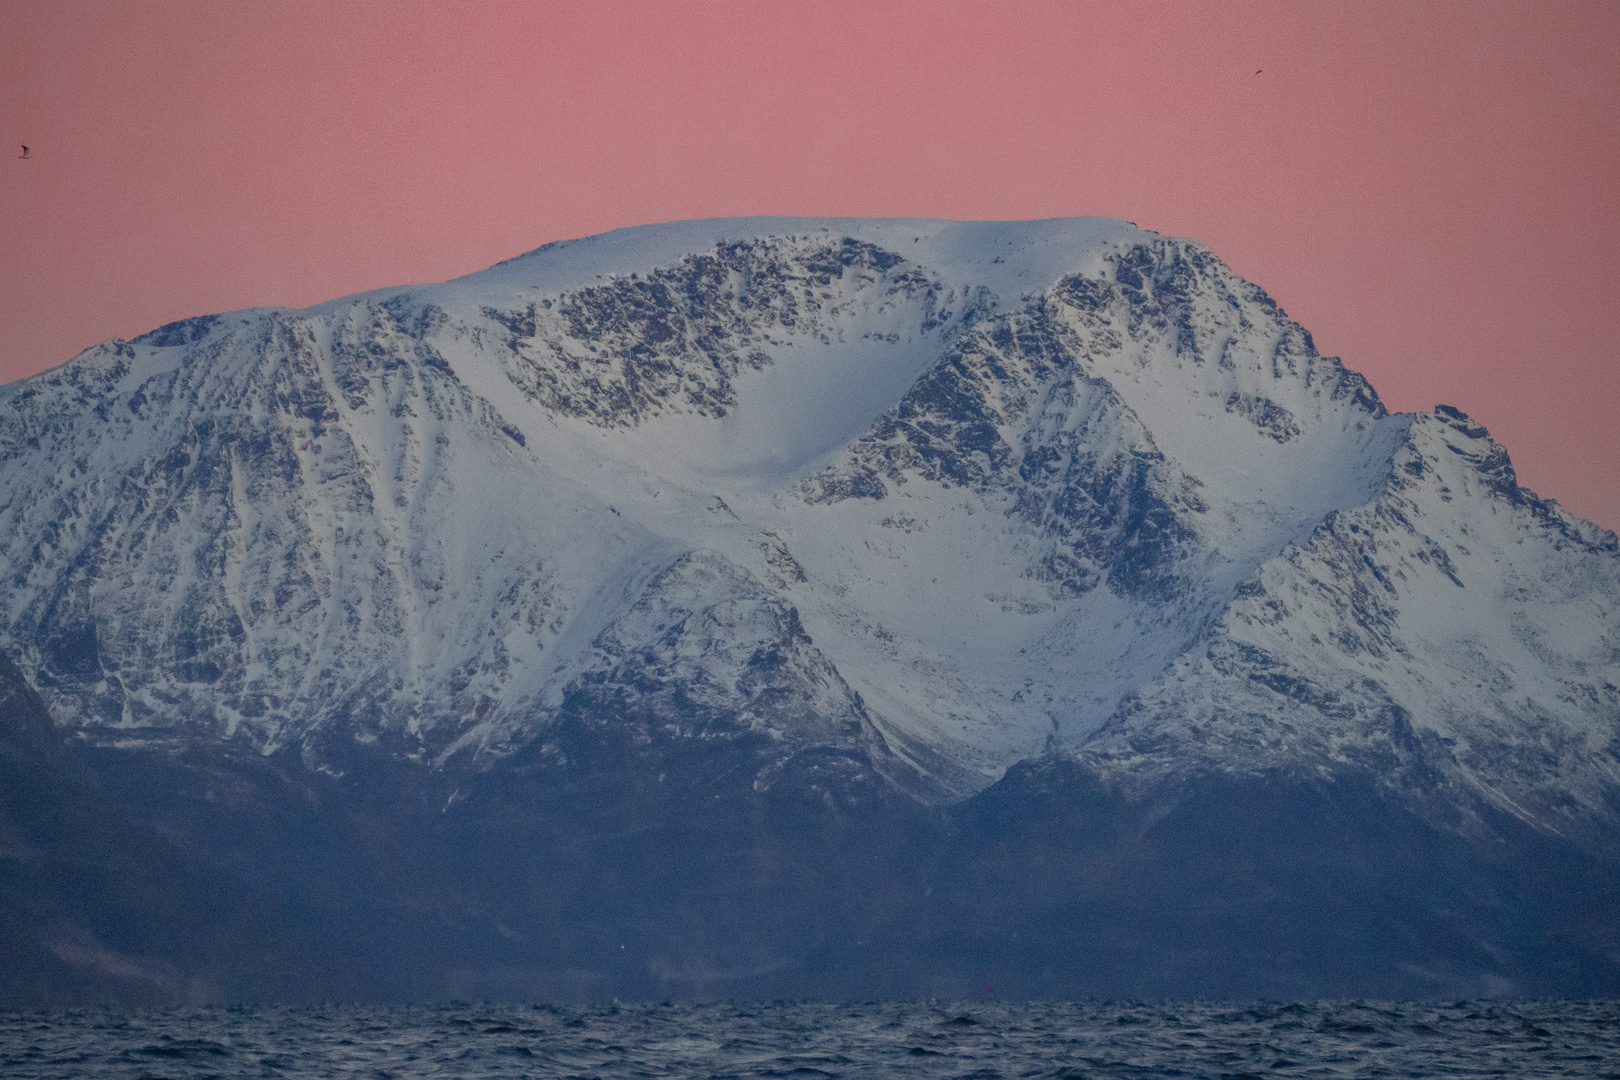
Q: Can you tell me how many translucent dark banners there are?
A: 0